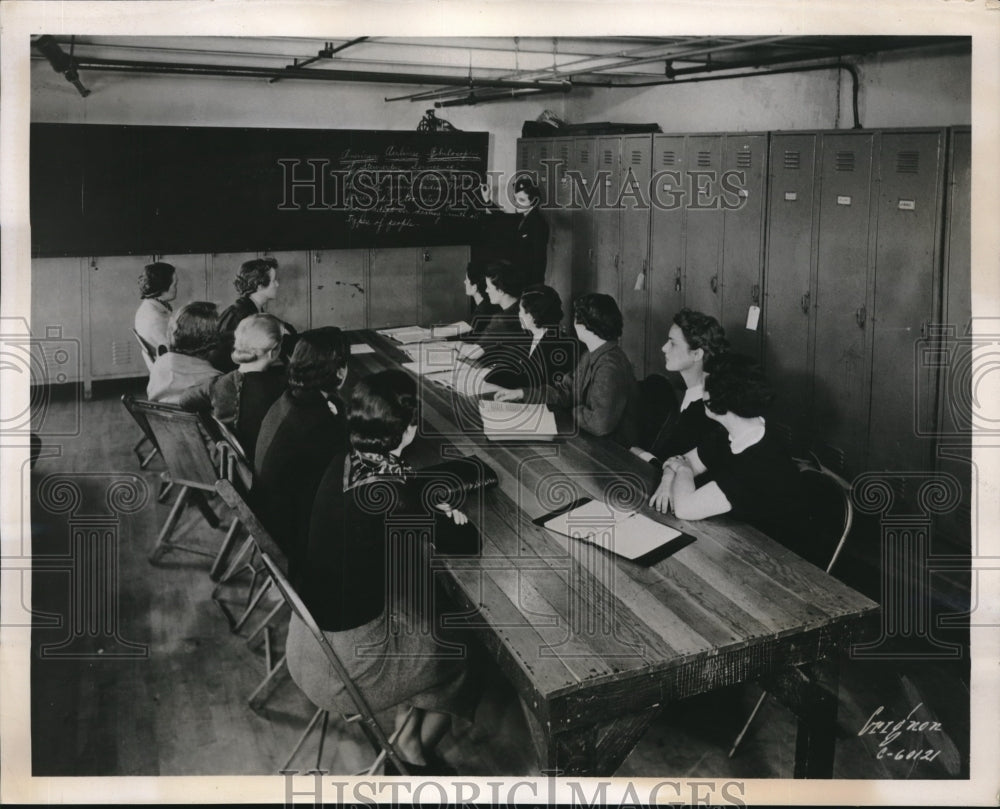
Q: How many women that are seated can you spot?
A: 12